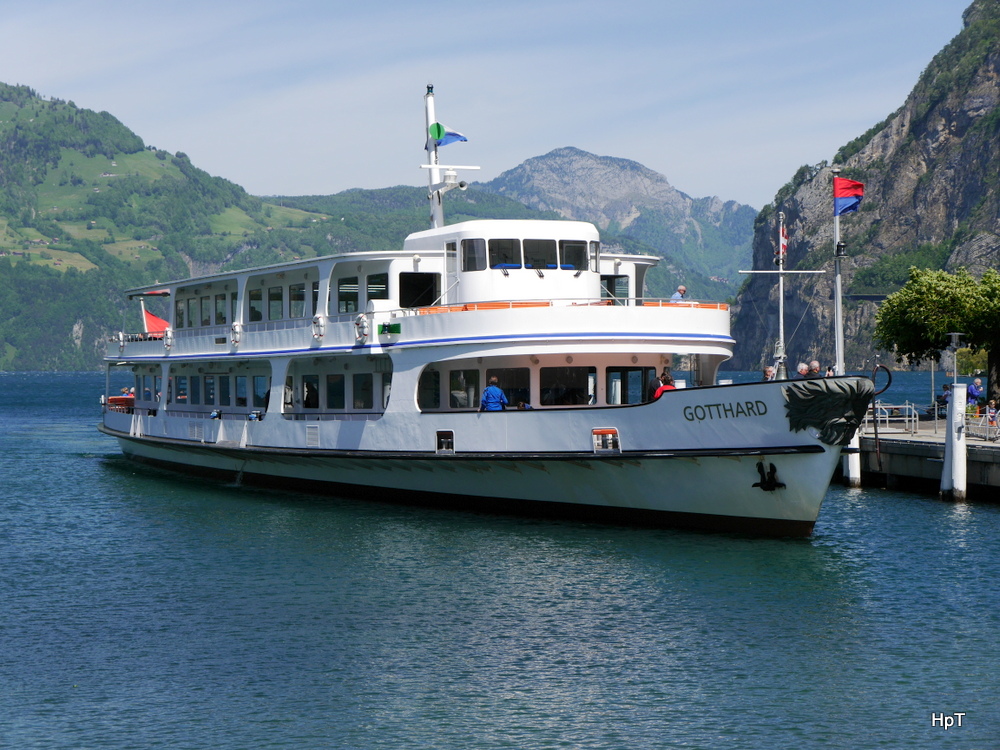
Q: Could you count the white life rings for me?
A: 5